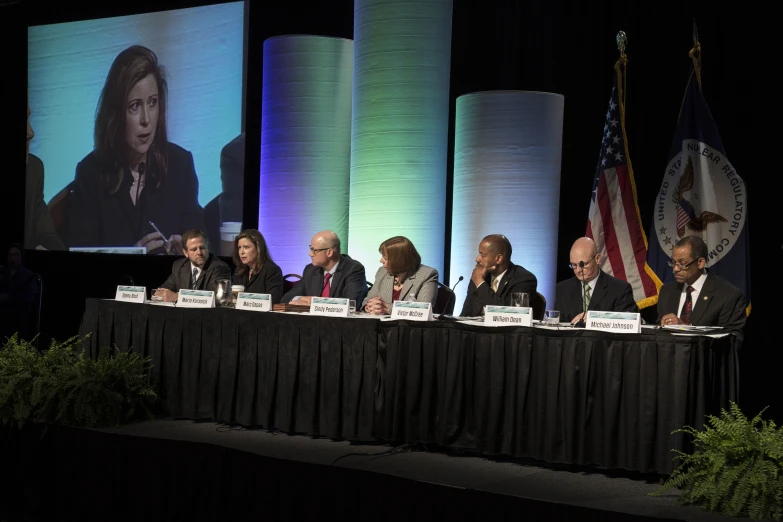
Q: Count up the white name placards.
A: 7